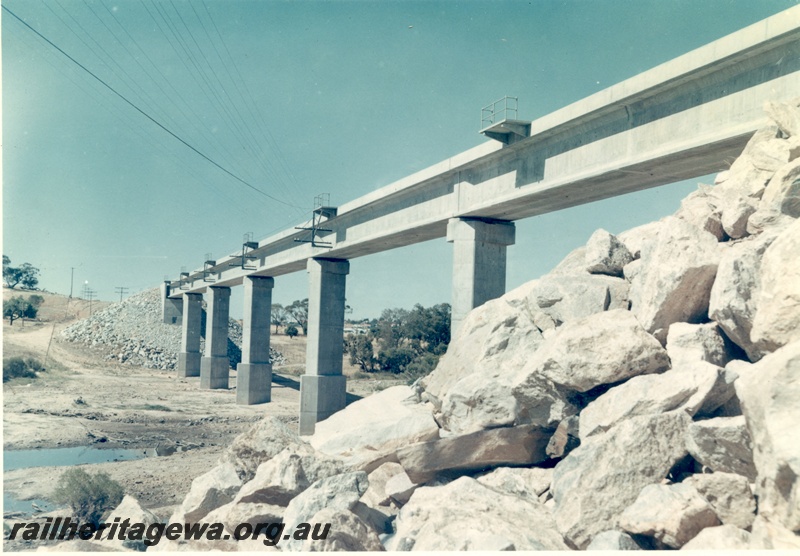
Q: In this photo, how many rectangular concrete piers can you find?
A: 5